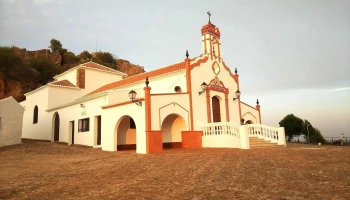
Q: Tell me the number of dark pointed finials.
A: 4